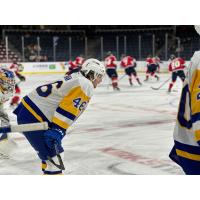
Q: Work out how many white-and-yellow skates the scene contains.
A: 0